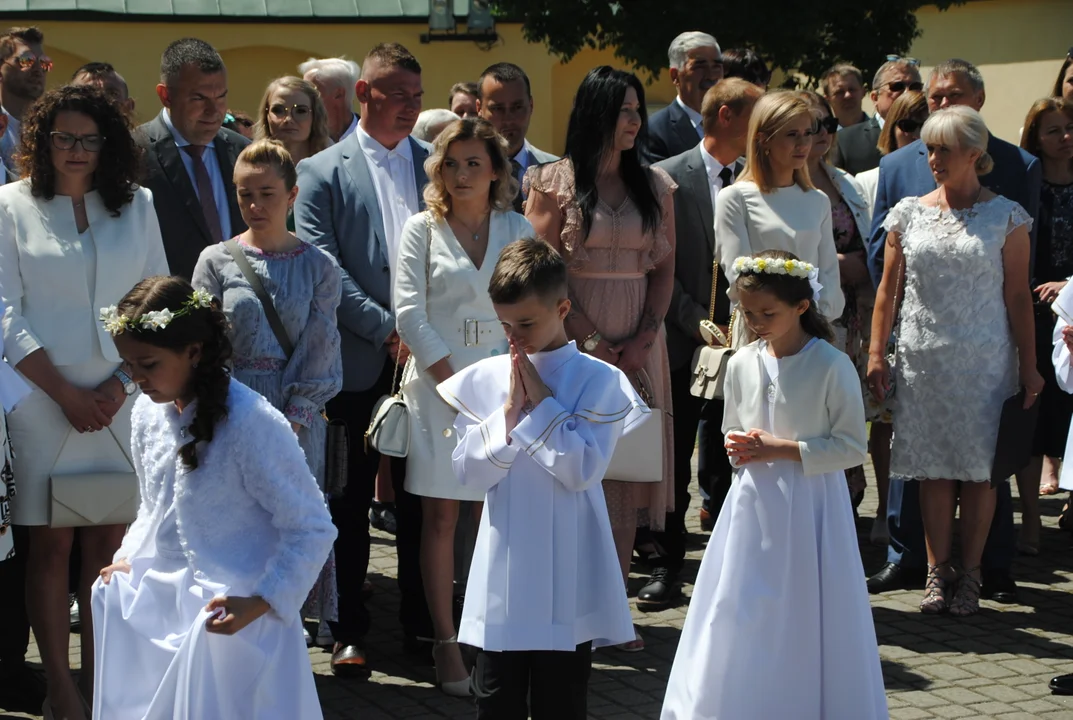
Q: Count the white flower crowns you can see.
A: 2